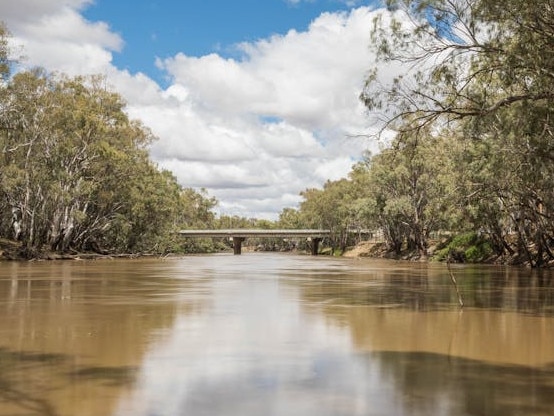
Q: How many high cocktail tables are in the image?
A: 0